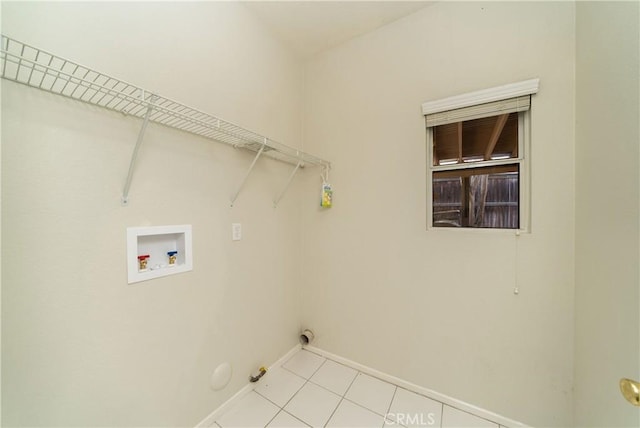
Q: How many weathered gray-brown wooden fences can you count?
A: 1